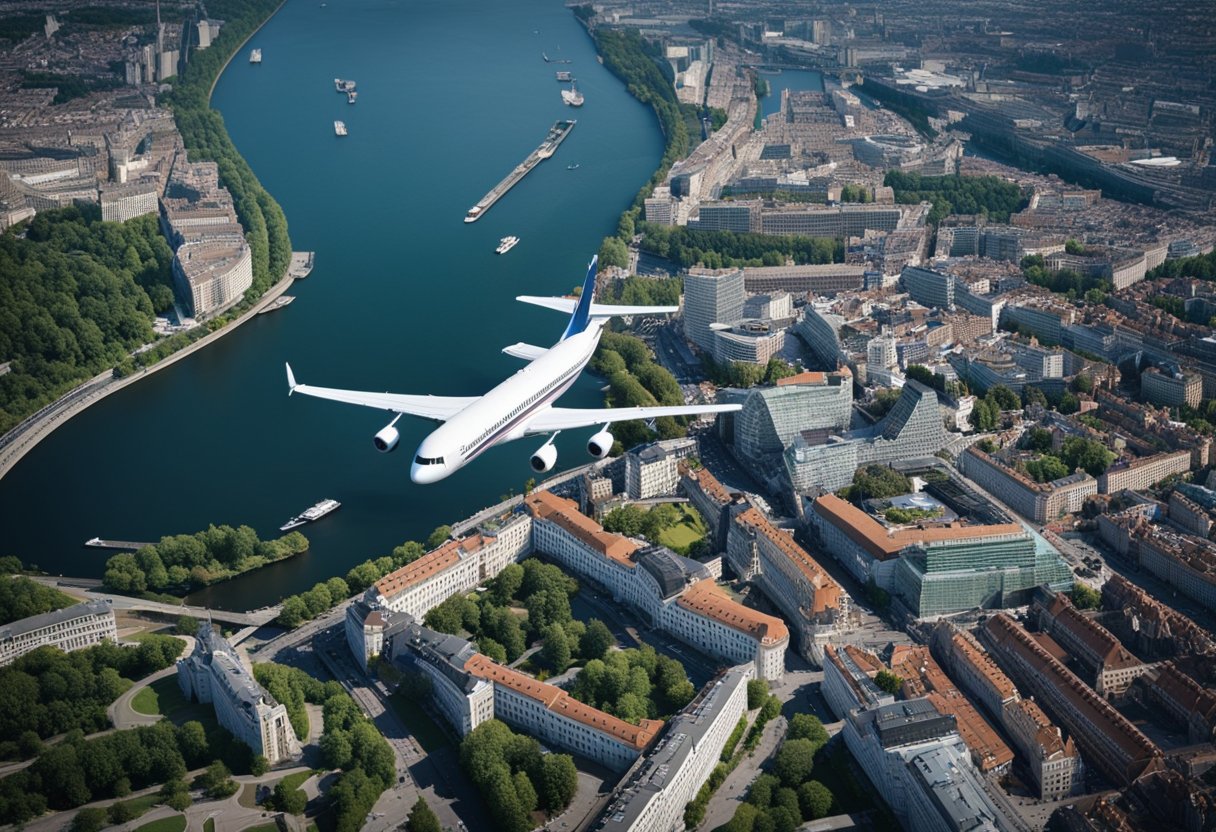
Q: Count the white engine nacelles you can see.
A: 3